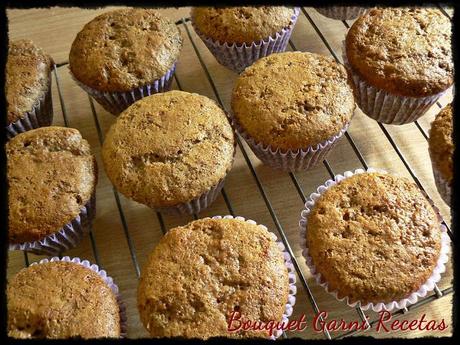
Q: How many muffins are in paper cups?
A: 12